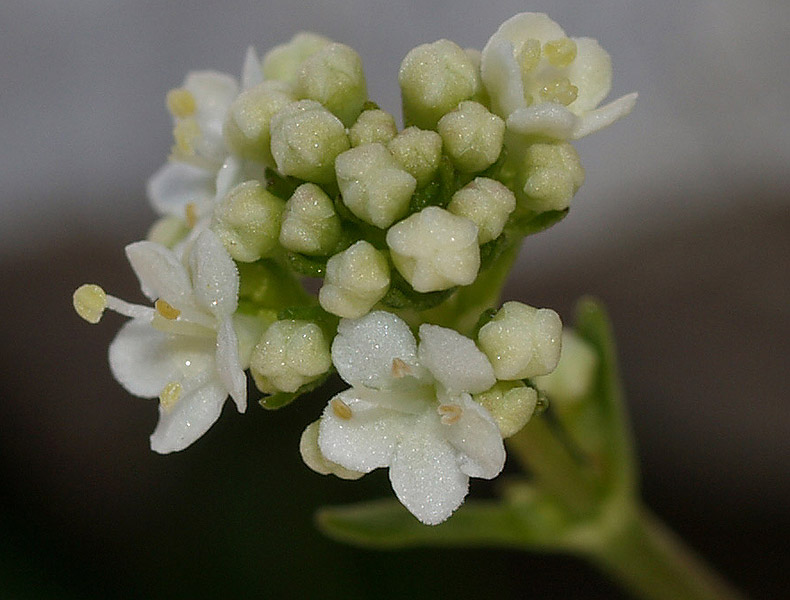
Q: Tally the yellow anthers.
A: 12